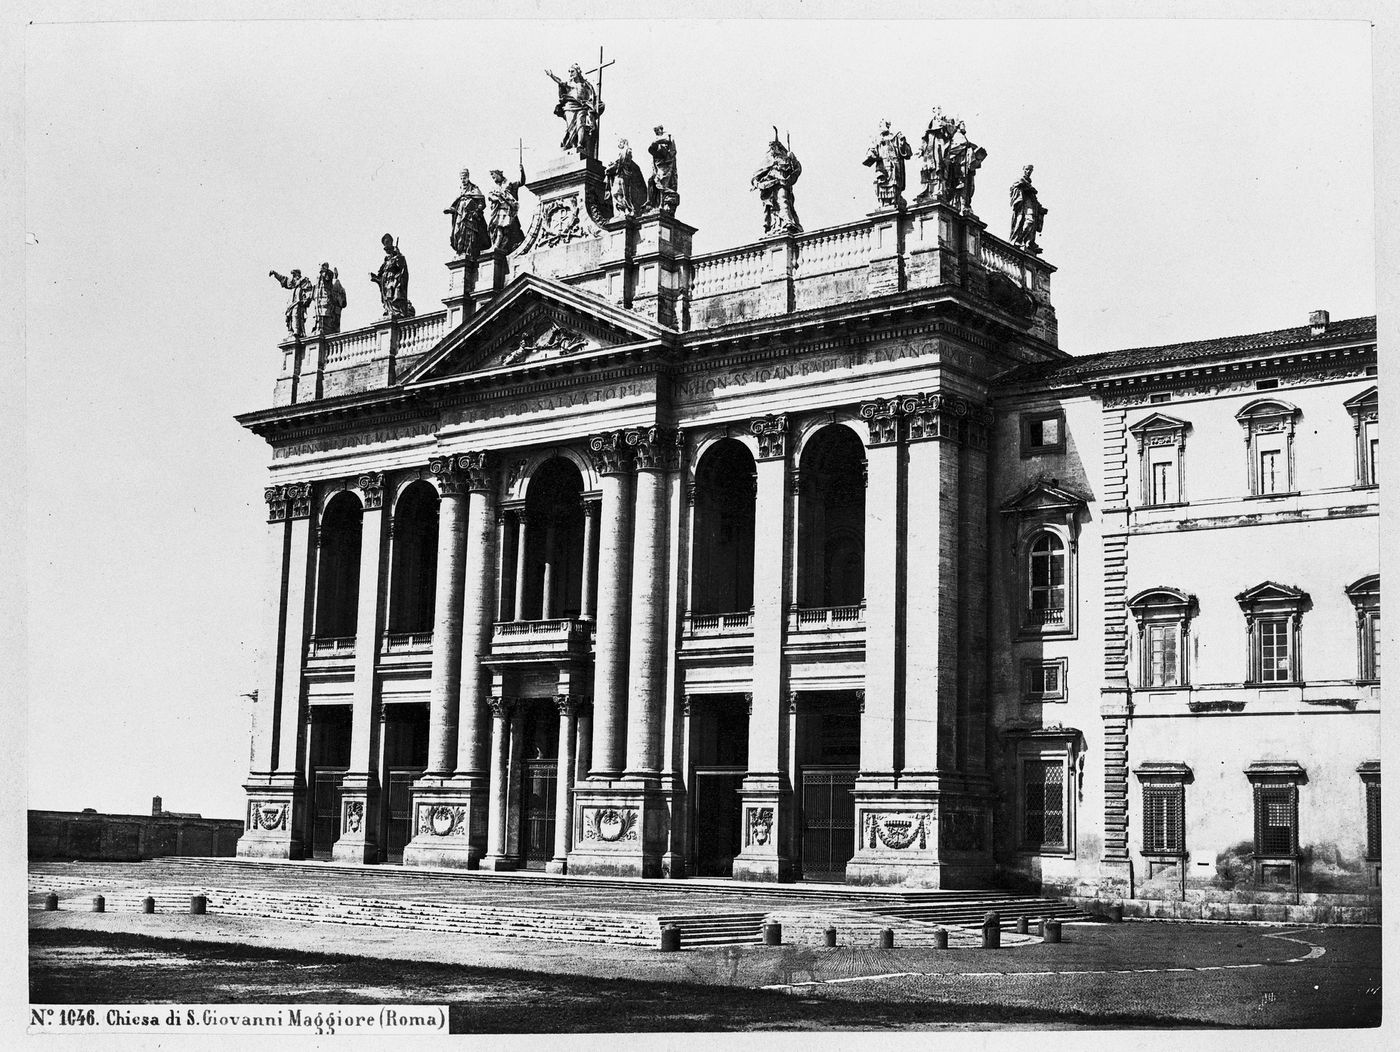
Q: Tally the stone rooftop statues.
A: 13